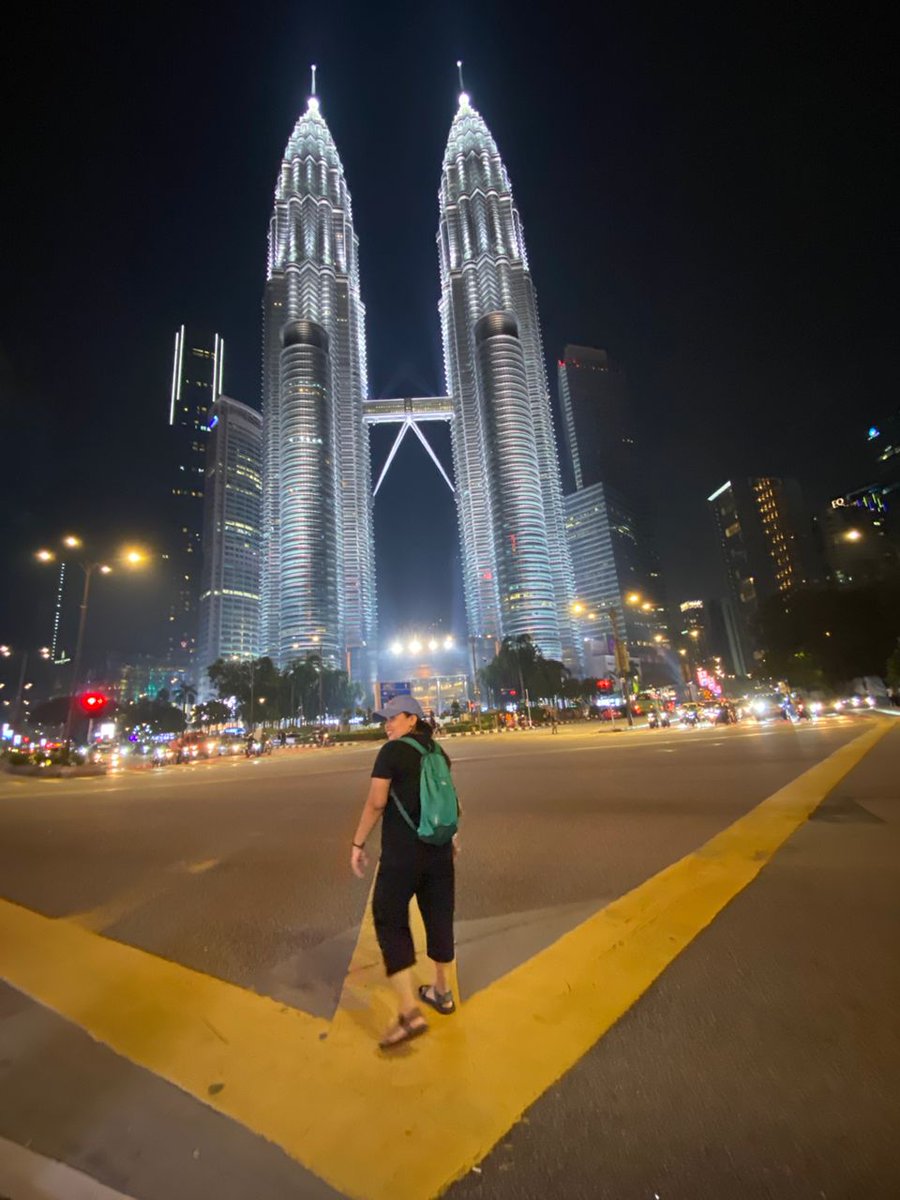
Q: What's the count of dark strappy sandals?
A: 2